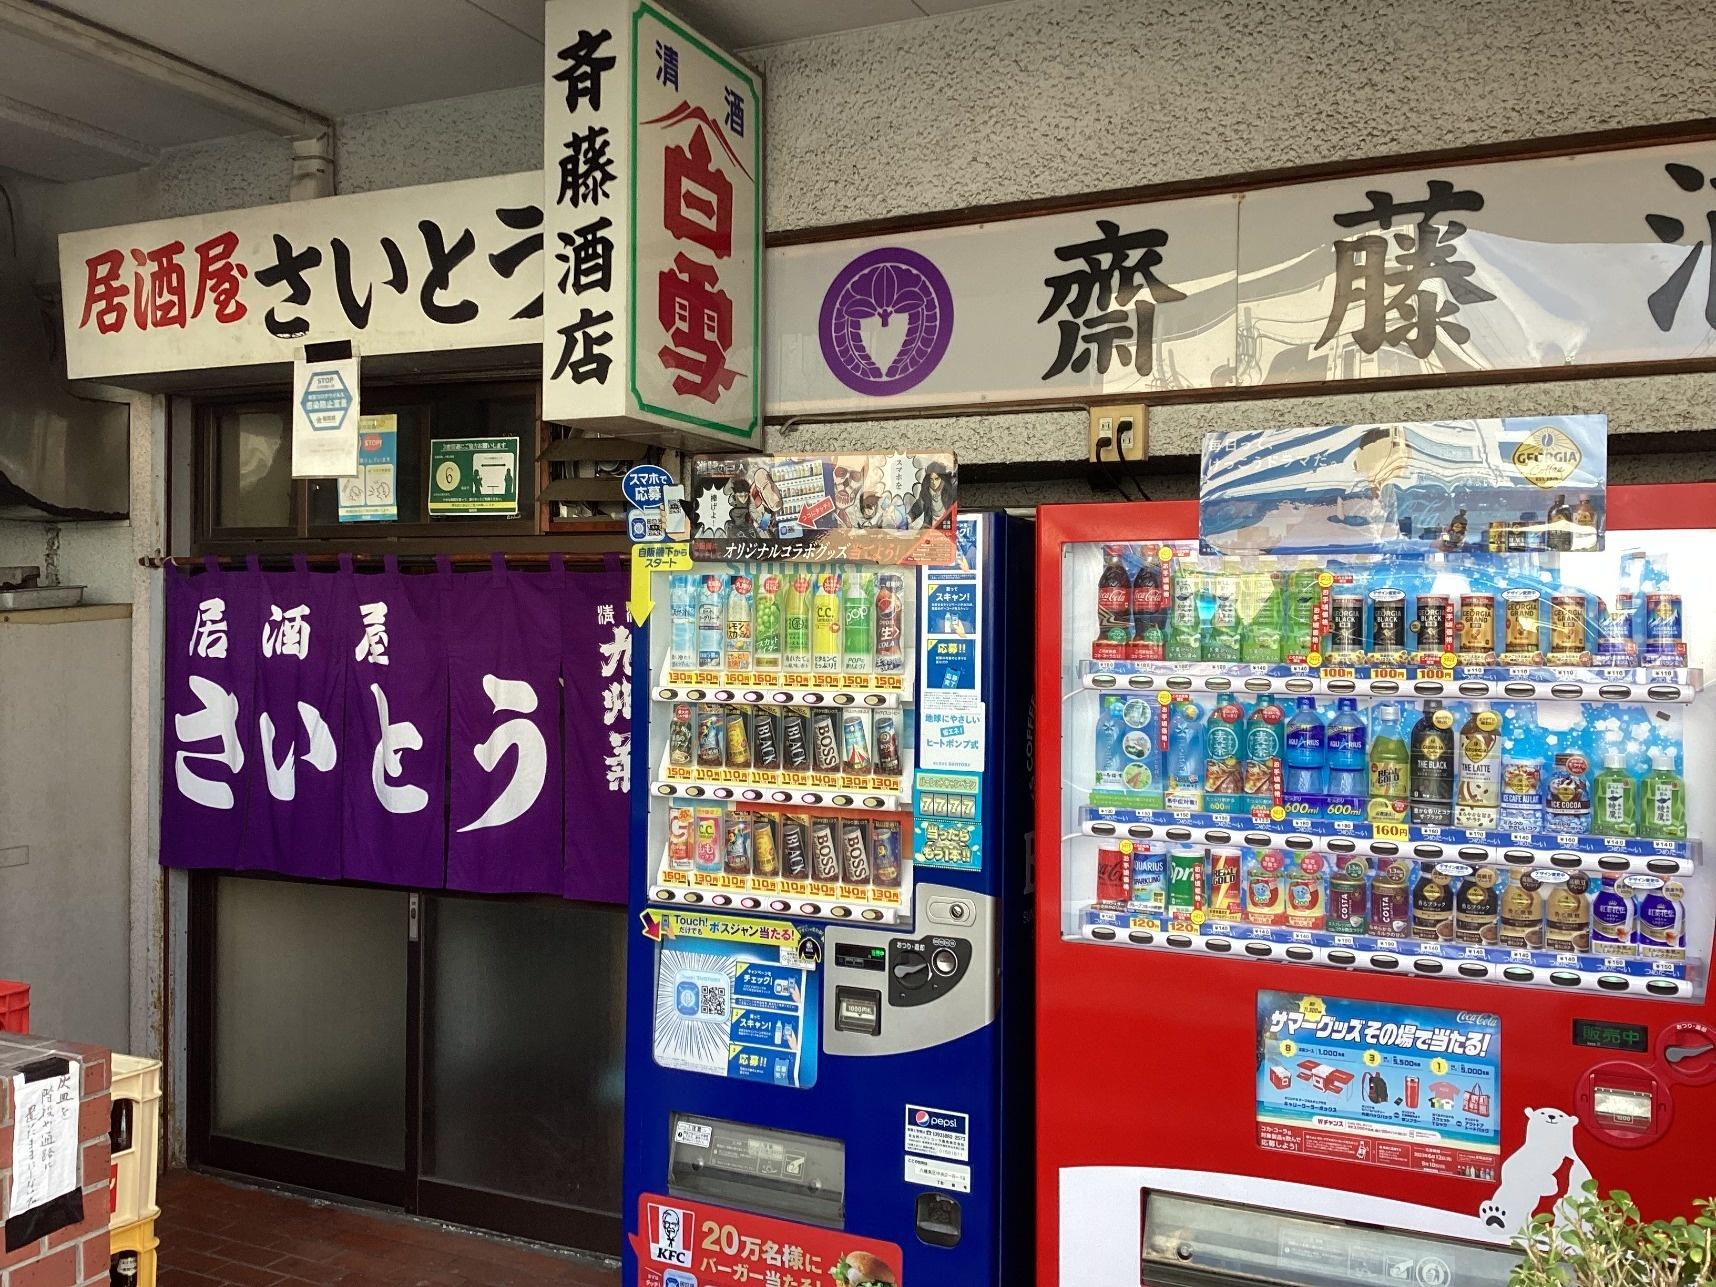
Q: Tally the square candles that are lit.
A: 0